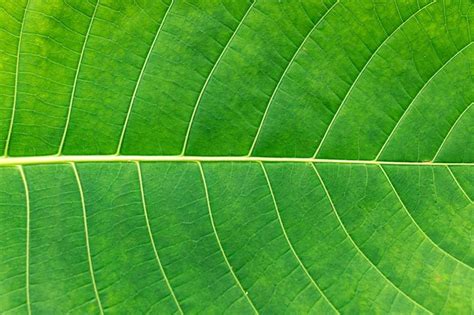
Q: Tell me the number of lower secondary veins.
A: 8